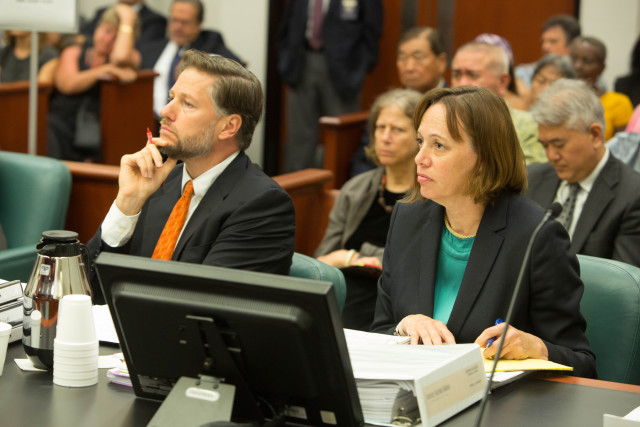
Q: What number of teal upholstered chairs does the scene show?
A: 3